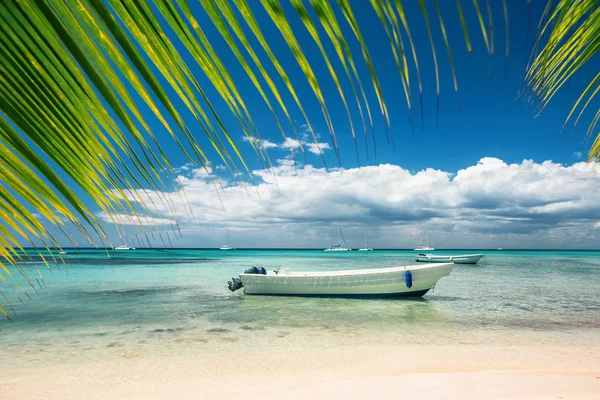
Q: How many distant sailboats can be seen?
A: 5